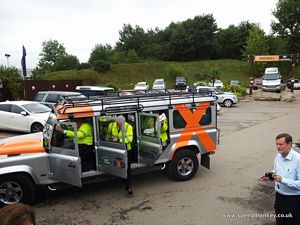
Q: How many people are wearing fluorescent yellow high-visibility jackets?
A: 3